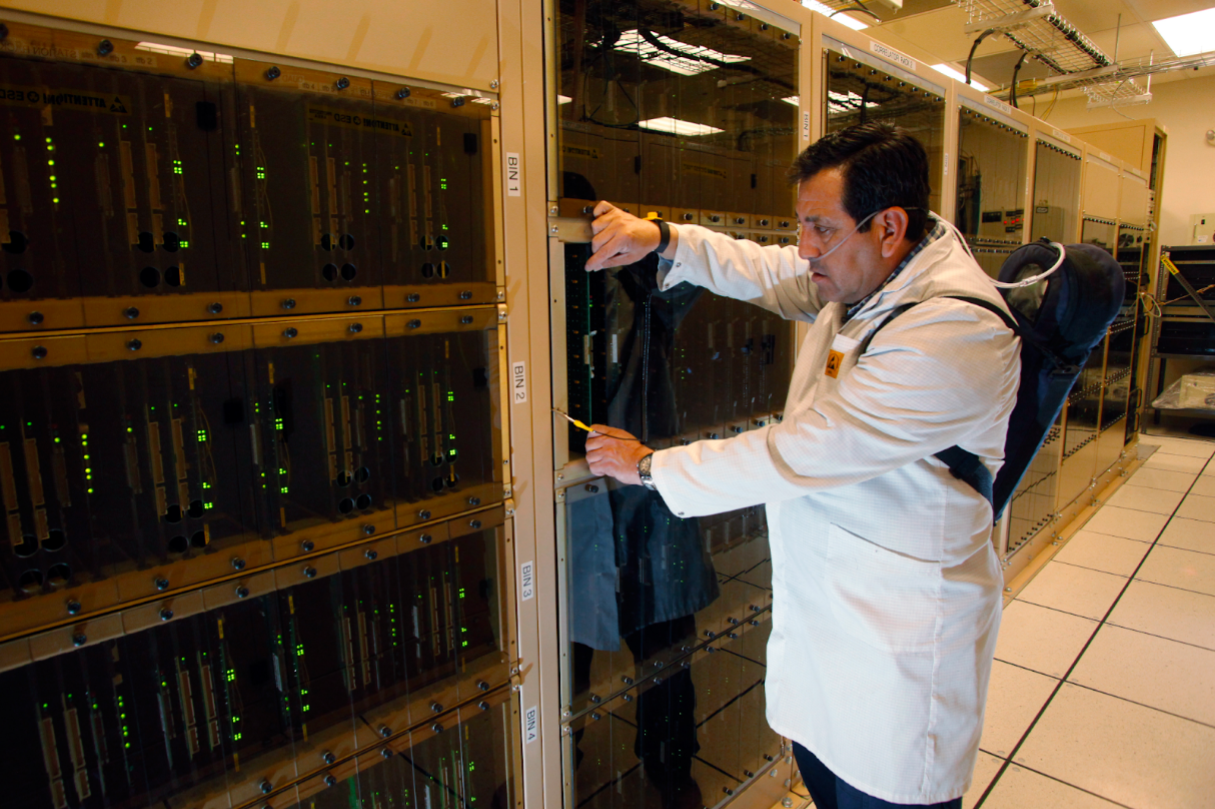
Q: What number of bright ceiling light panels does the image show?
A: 3